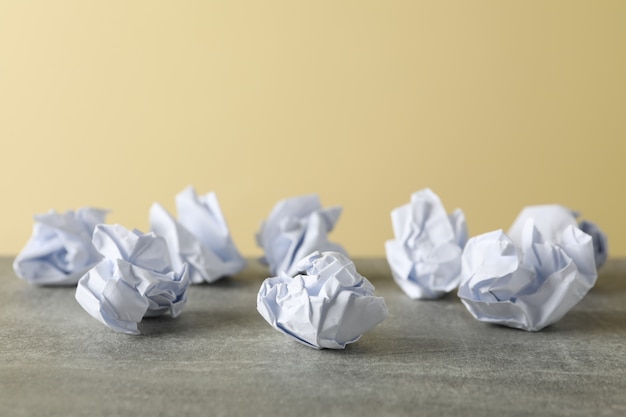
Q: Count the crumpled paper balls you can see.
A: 8